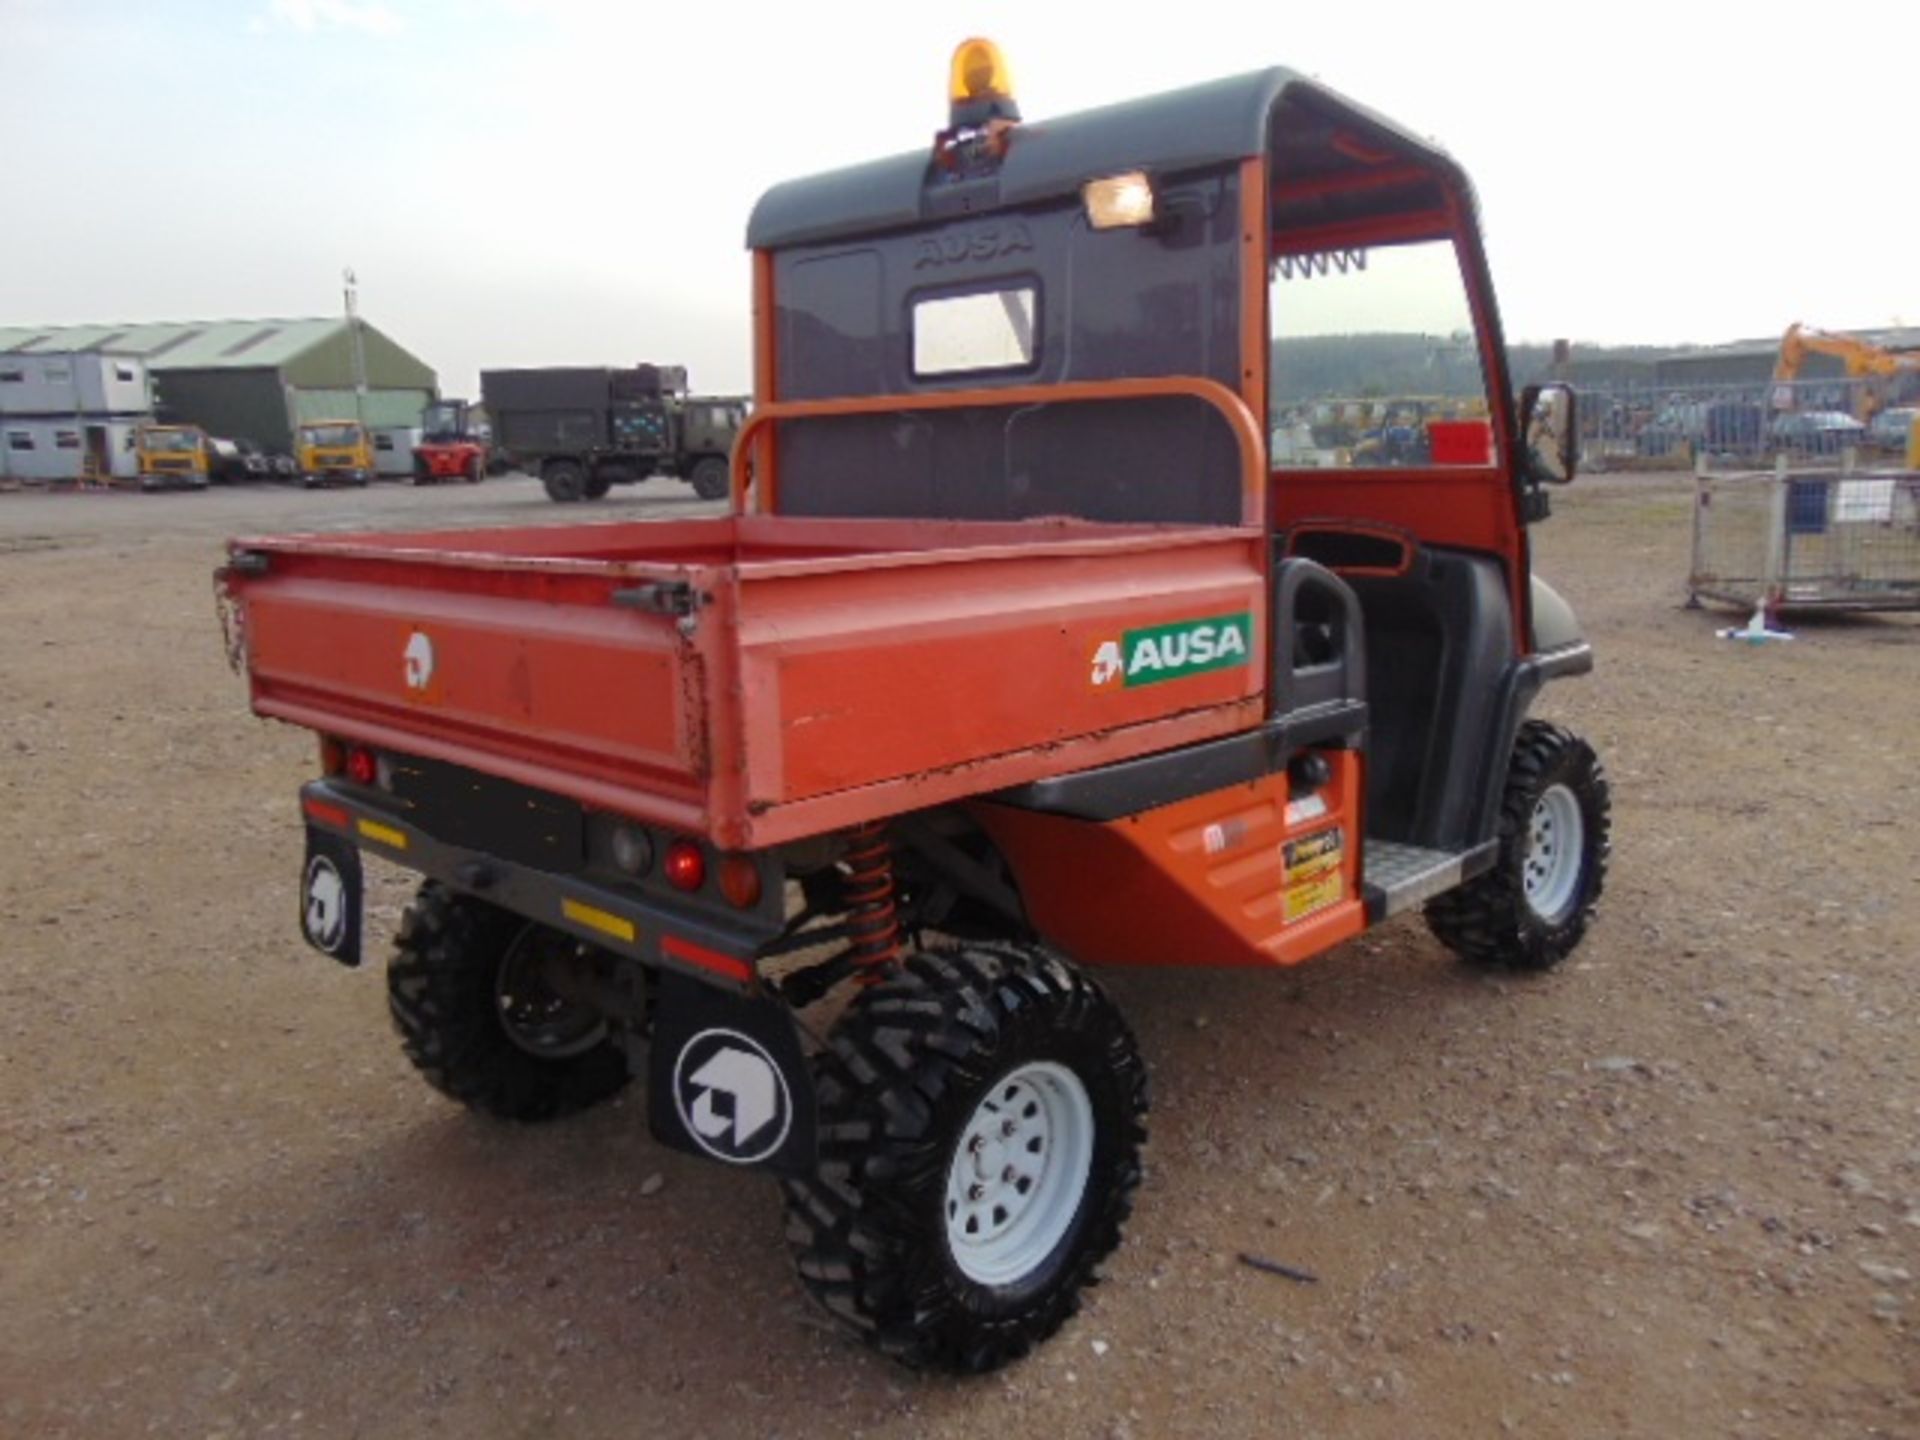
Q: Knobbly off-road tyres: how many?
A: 3